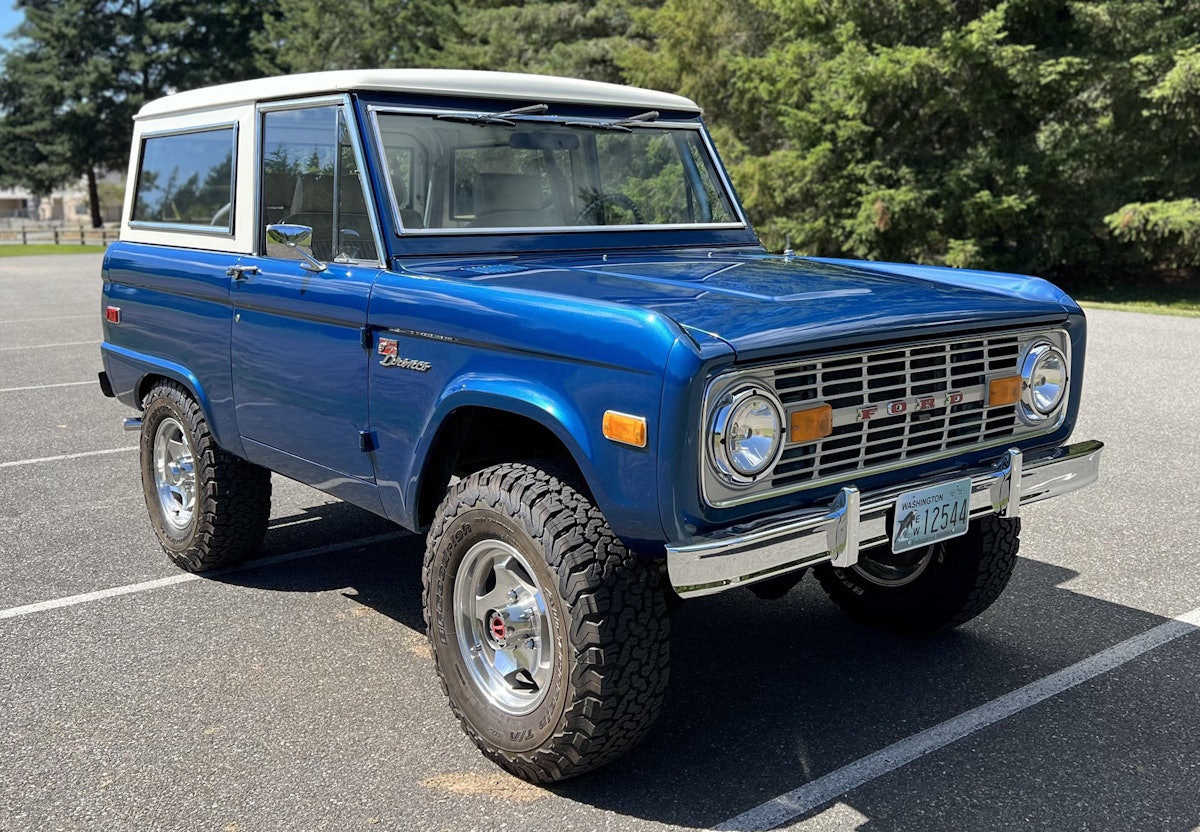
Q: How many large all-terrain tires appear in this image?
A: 3